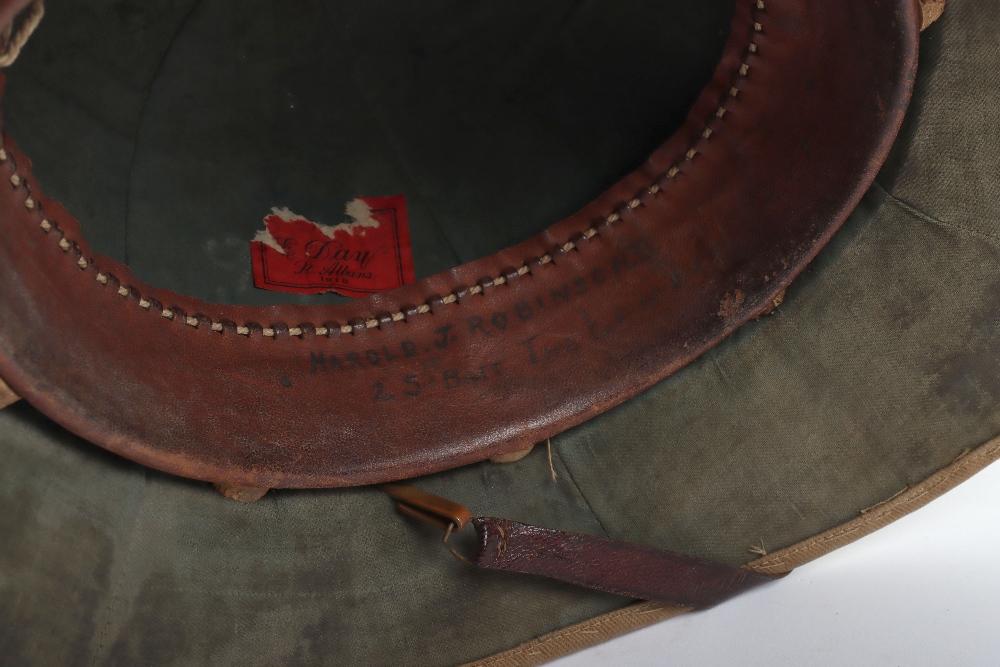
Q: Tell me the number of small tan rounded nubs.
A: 5